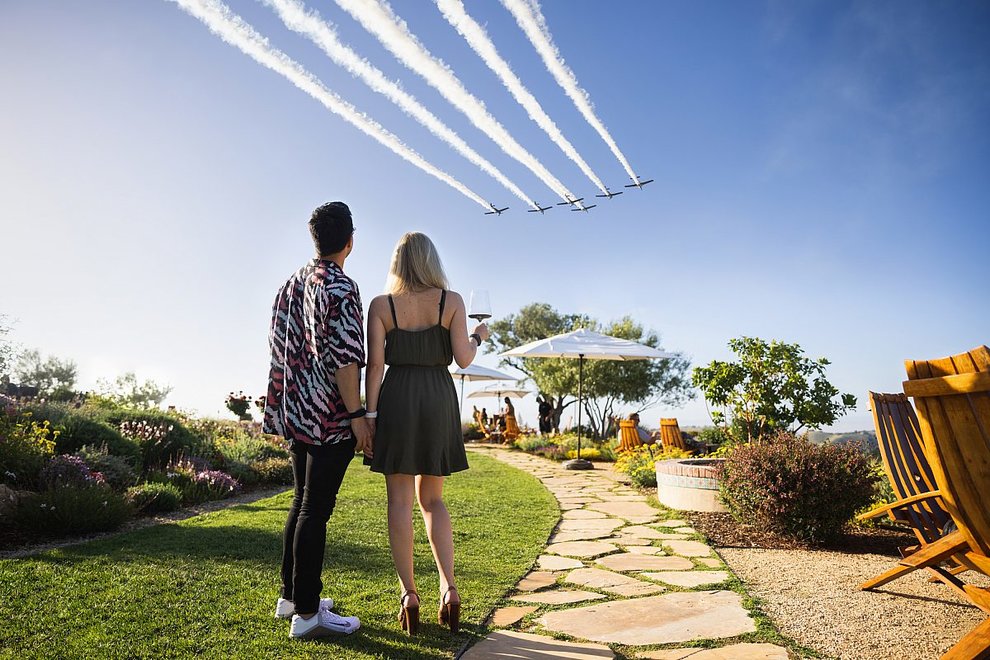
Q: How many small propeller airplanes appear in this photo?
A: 6